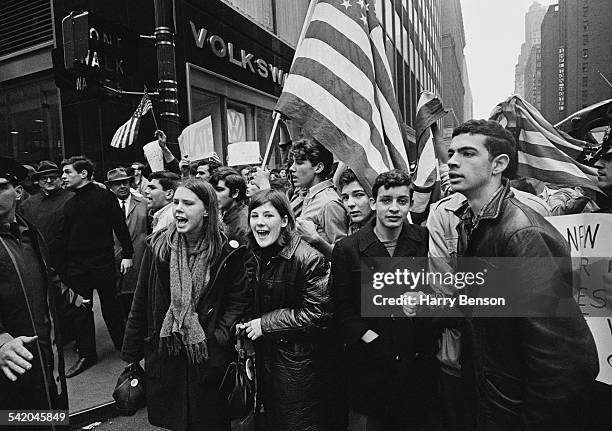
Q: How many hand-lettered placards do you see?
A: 4